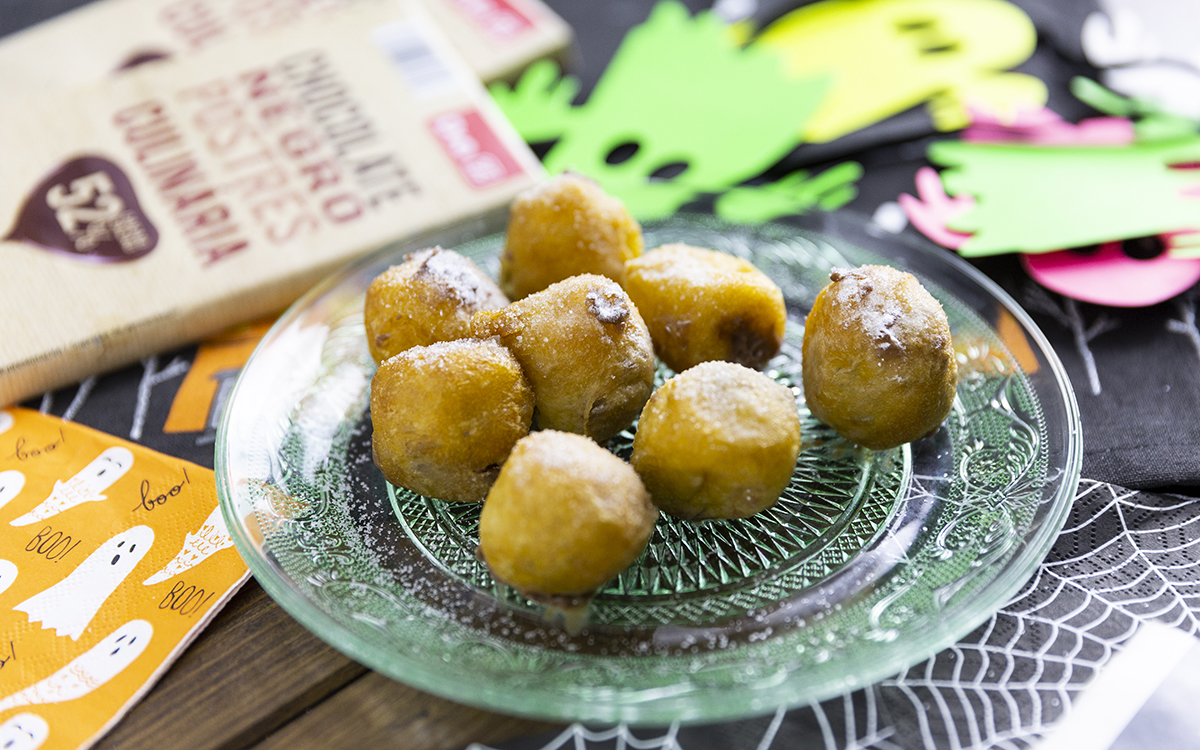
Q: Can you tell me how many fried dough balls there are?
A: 8